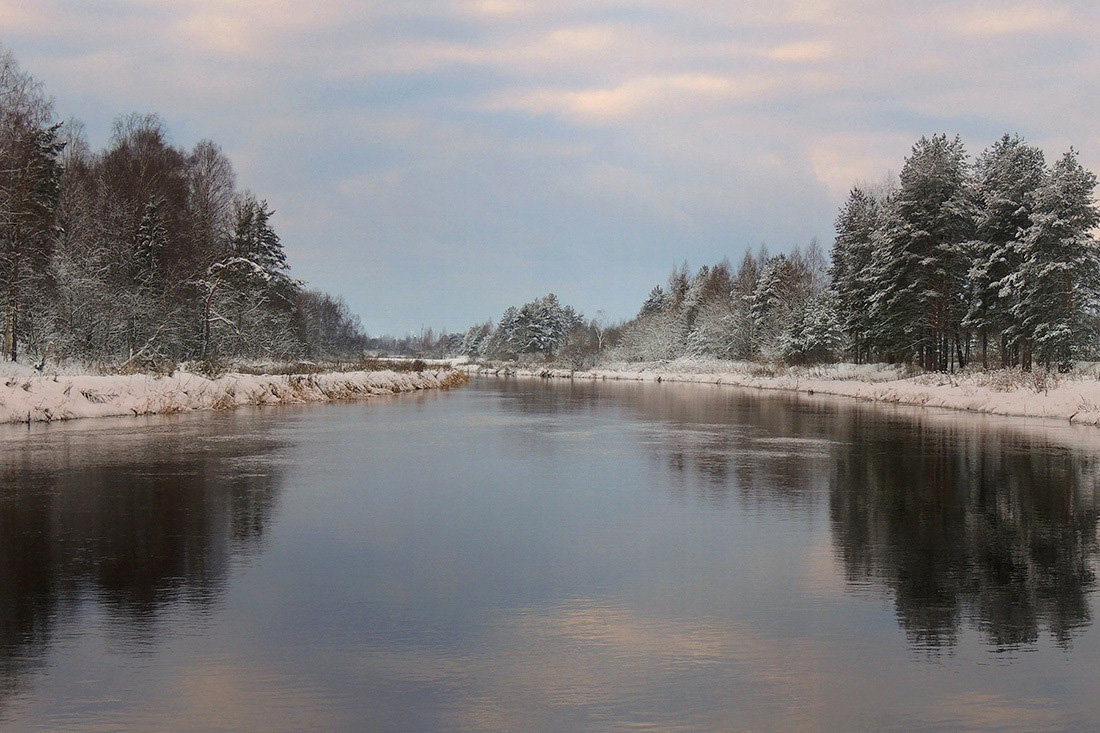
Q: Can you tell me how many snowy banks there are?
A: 2